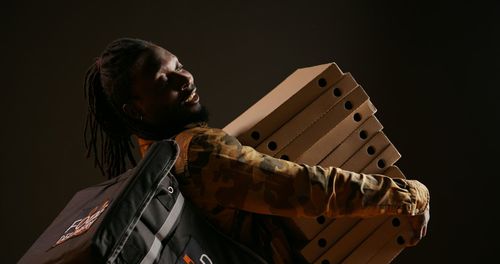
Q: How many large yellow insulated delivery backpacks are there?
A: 0